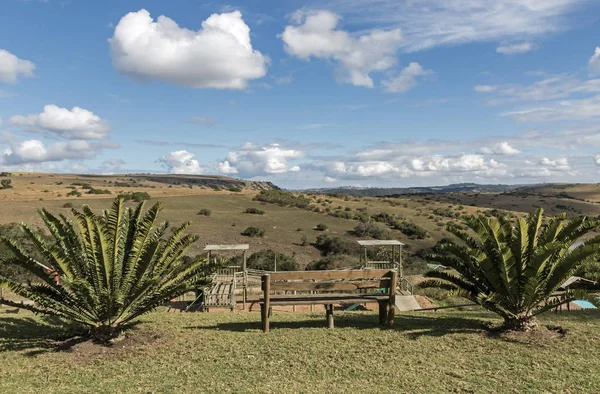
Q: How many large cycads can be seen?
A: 2